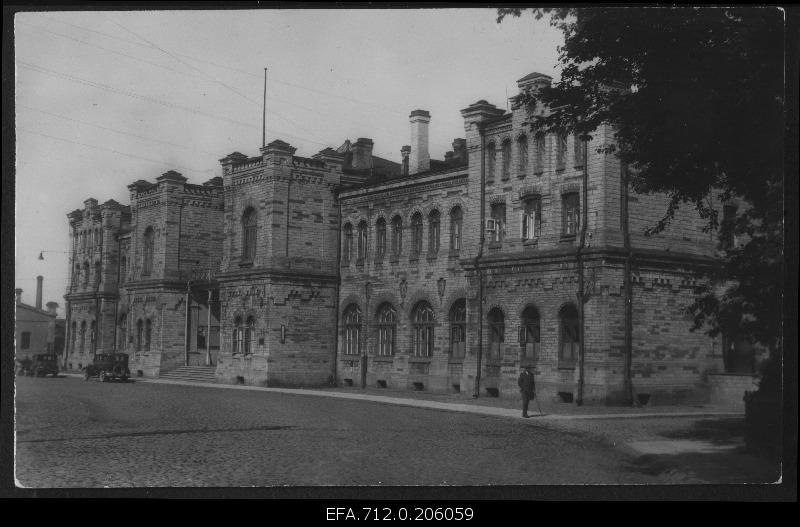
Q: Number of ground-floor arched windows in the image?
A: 15